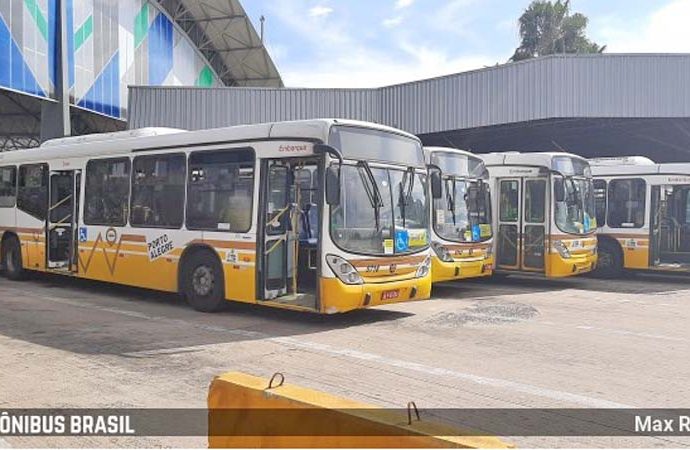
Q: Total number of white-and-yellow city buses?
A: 4